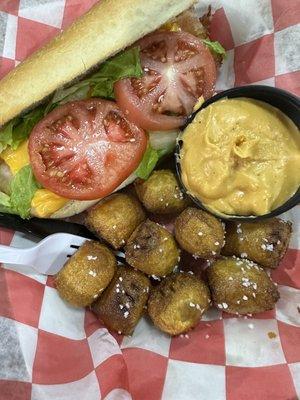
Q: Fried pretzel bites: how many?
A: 9